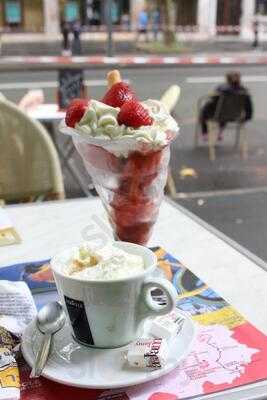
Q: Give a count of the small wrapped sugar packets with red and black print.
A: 2